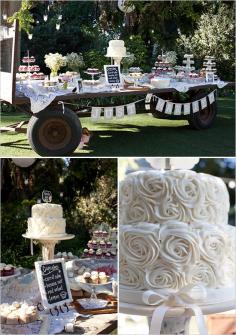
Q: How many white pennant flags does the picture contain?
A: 11